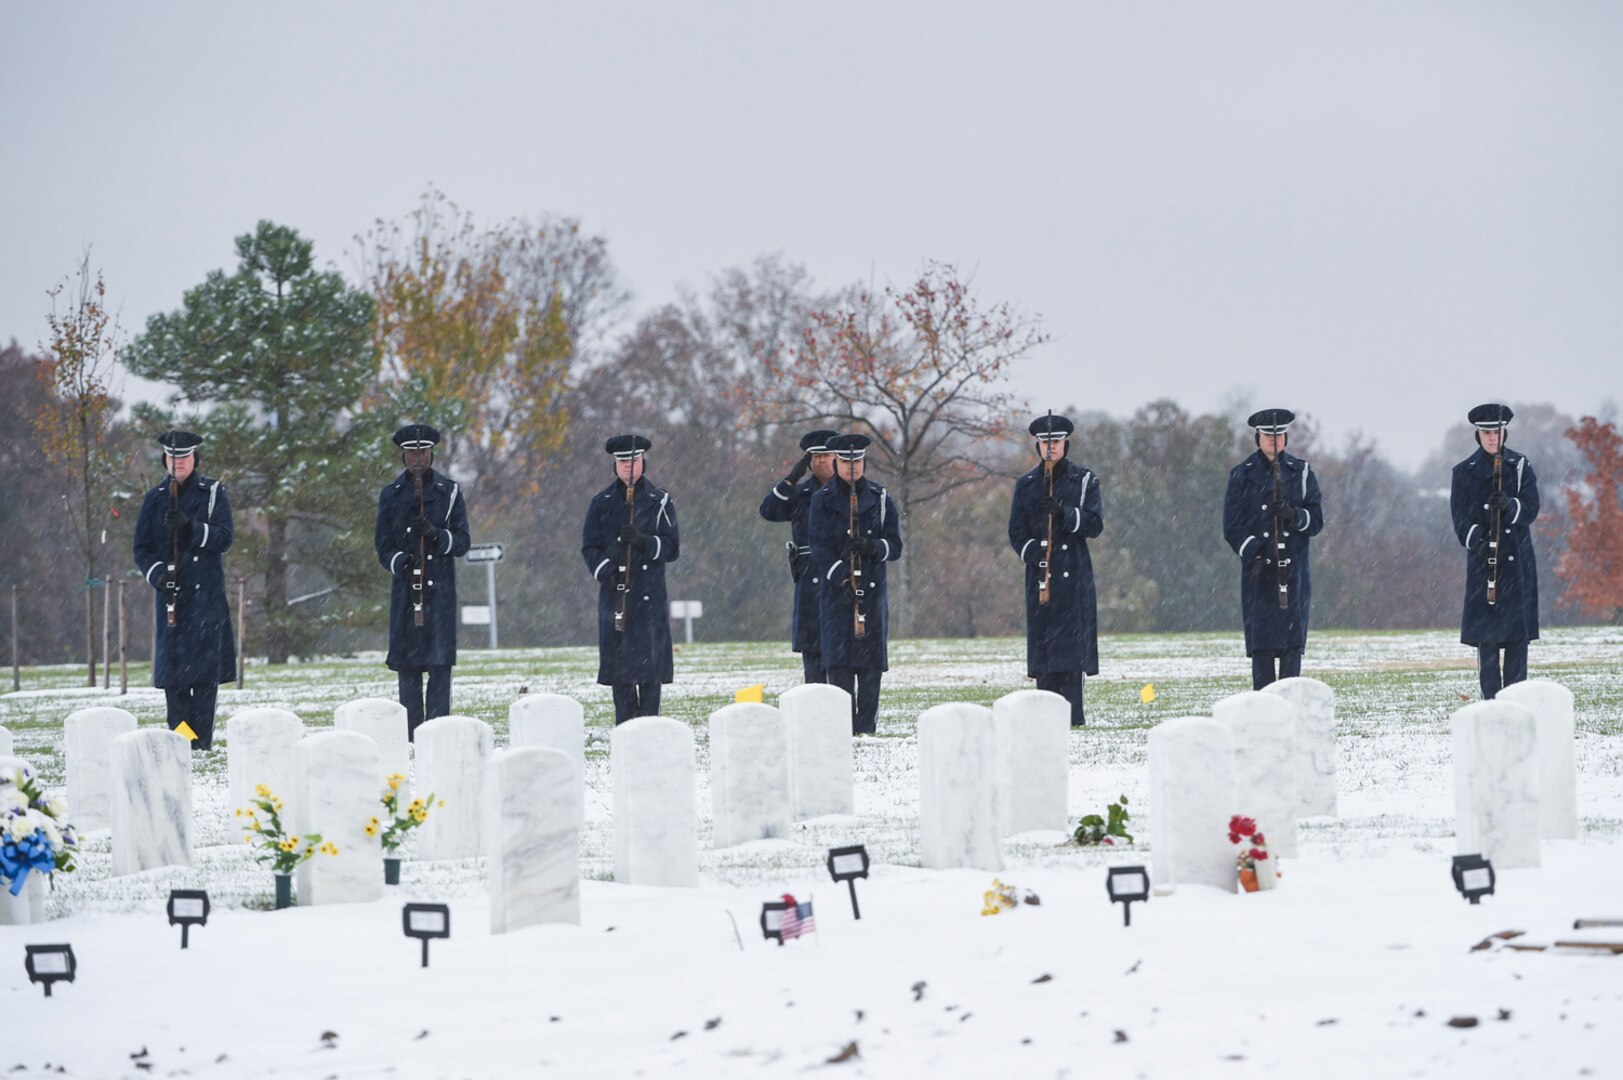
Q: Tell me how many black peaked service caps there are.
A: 8